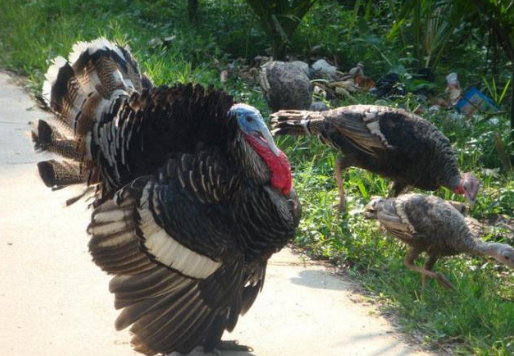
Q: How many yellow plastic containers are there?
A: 0